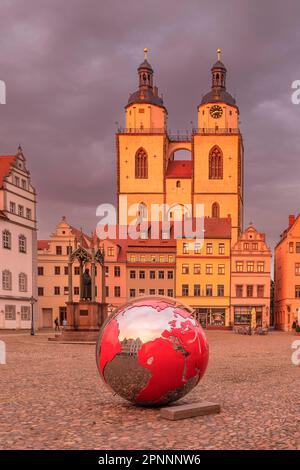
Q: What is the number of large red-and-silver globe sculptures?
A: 1